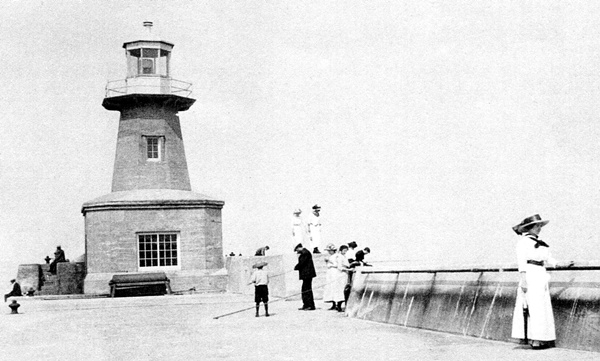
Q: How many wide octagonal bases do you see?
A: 1